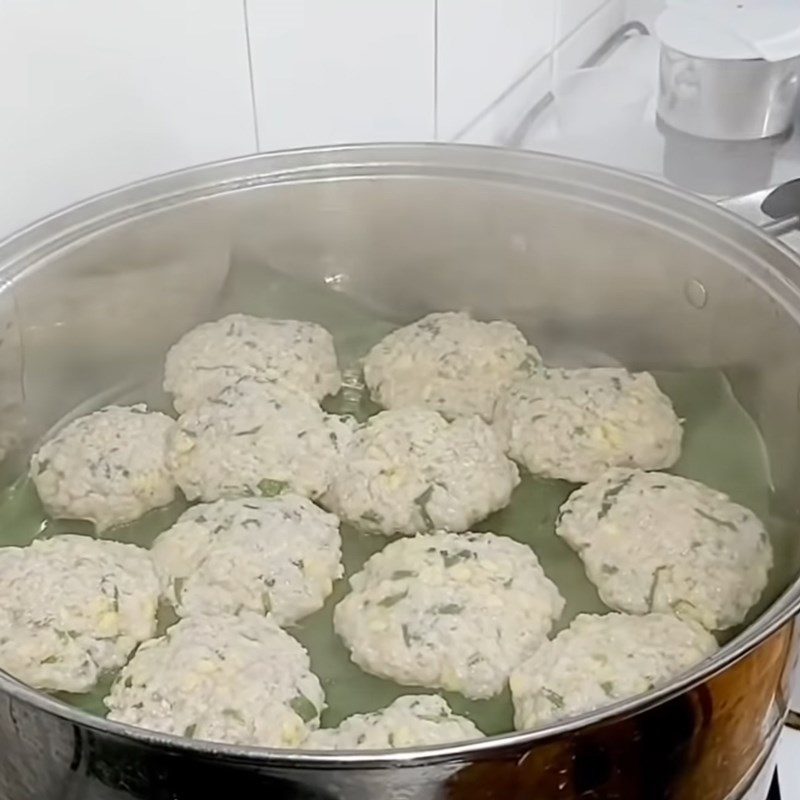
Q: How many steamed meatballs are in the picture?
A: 13